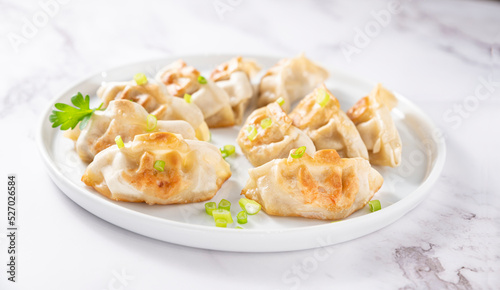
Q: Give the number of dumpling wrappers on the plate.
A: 10